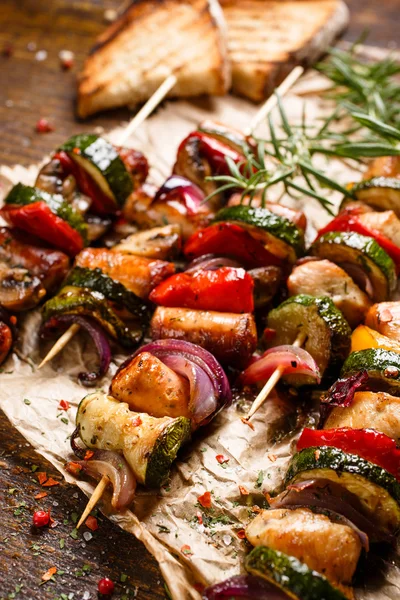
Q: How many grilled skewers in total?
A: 5